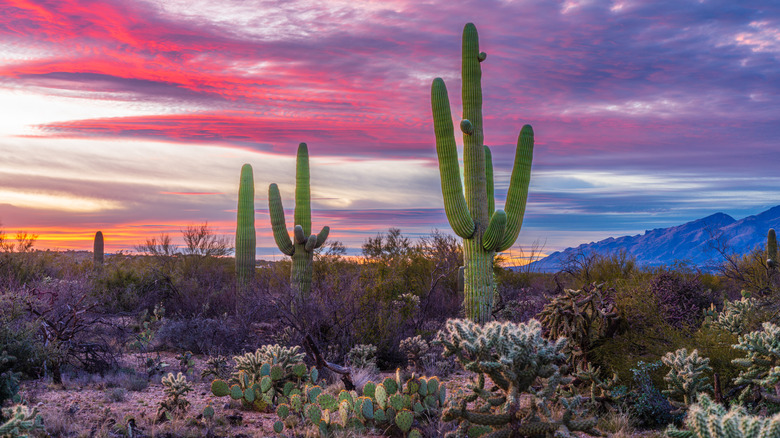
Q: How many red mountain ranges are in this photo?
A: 0